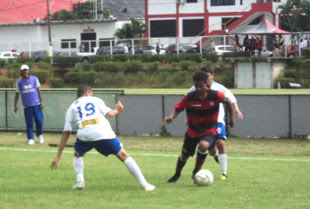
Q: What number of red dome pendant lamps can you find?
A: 0